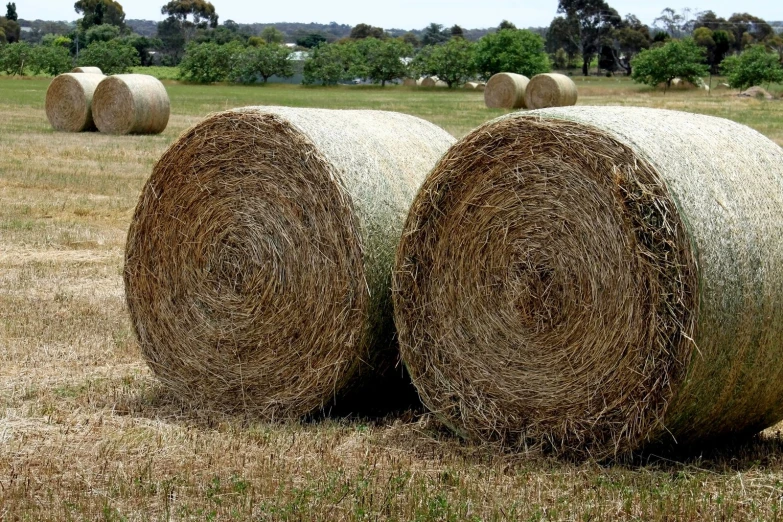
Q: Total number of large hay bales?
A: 2